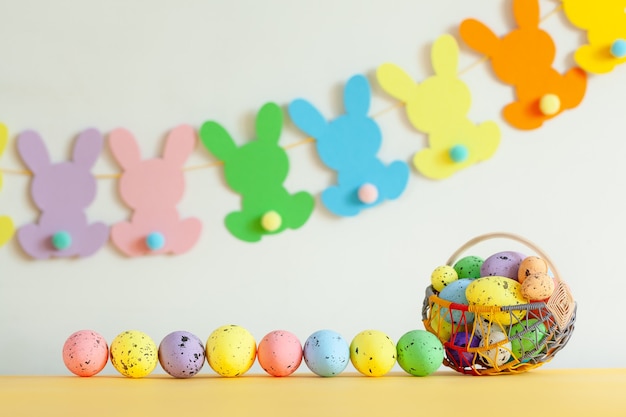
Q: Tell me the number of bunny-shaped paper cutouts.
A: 8